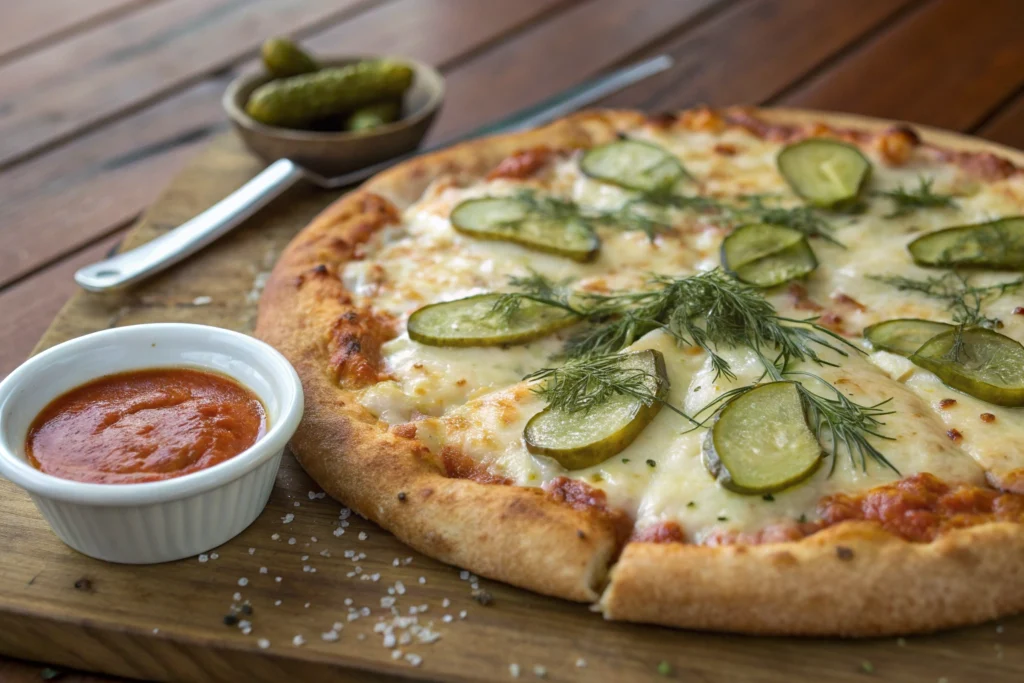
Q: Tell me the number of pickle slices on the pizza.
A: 10